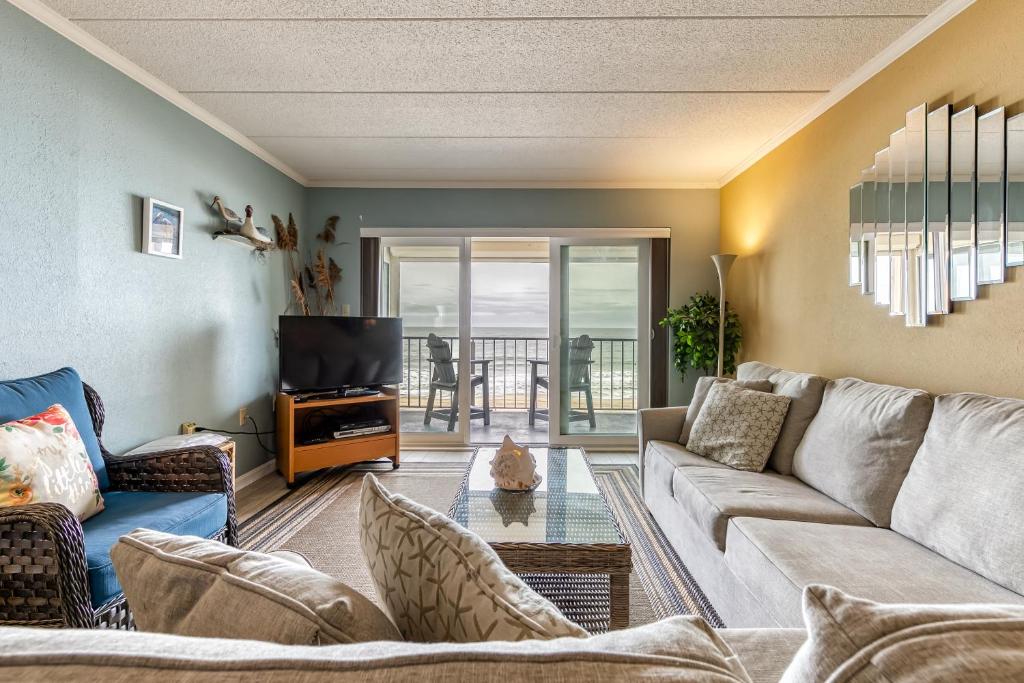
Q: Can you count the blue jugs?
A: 0